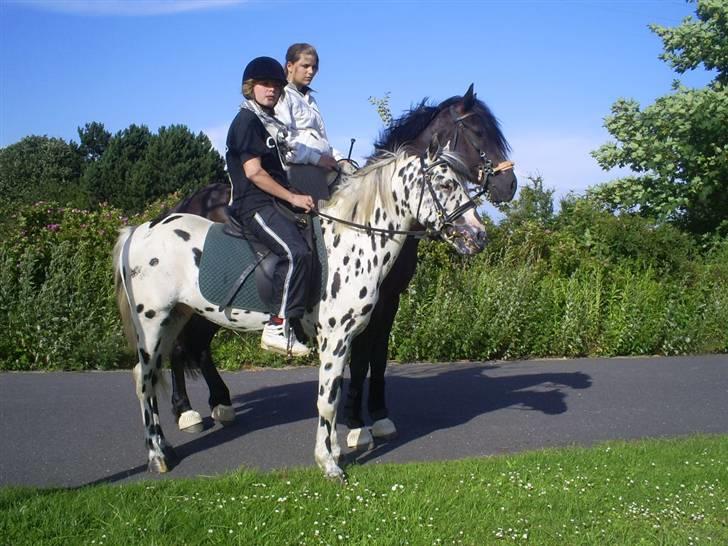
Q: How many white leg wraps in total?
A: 4